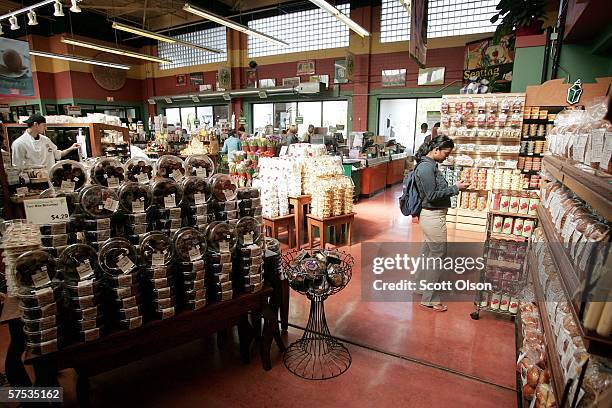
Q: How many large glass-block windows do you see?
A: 3